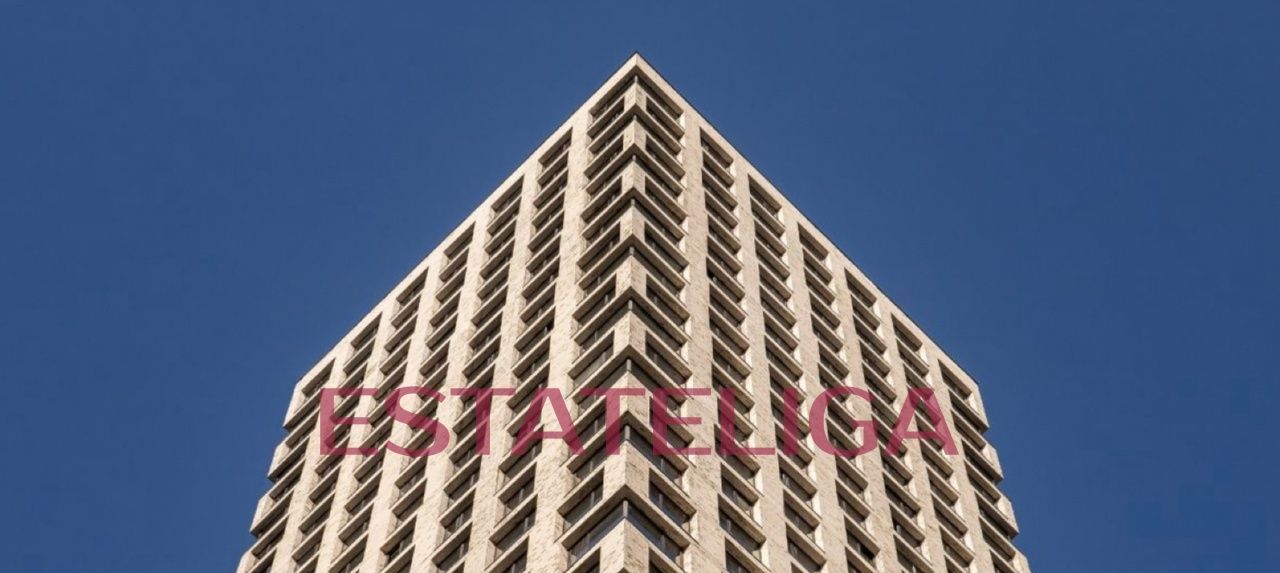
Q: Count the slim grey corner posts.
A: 9